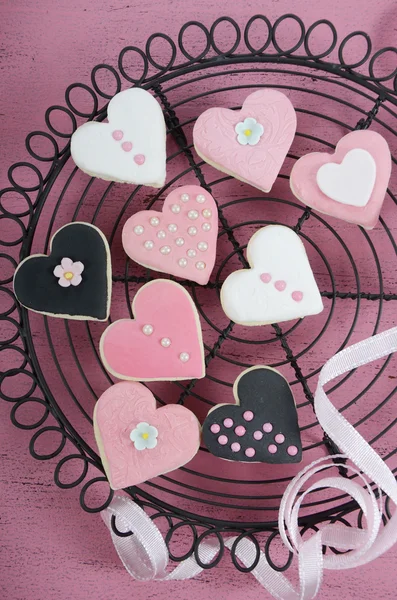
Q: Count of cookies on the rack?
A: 9